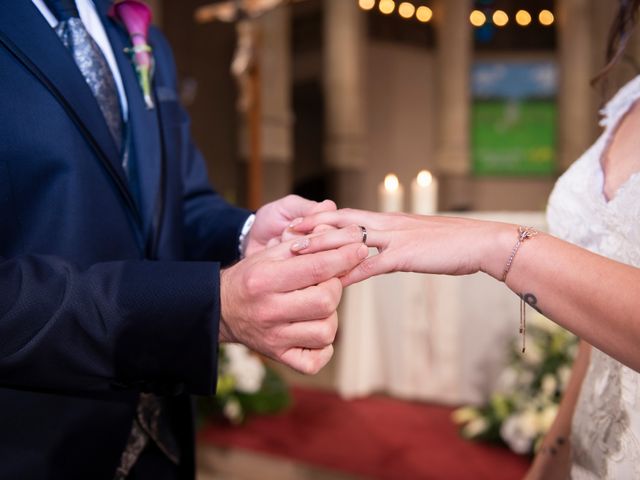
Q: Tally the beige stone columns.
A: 4